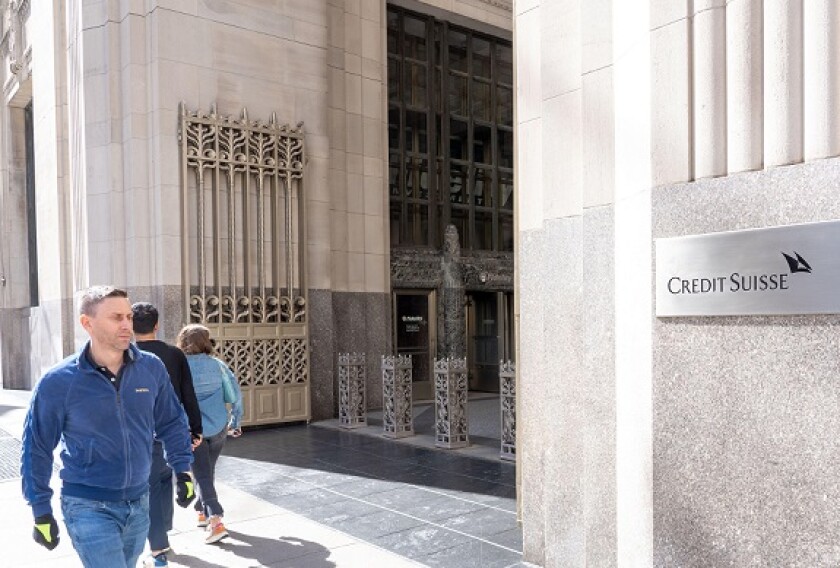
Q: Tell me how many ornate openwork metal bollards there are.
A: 4